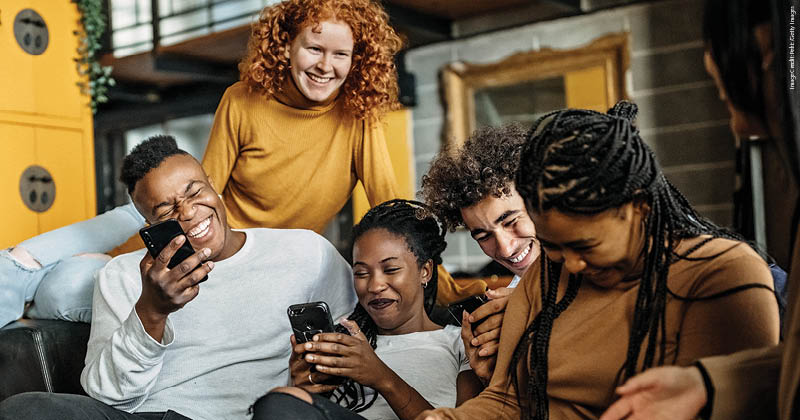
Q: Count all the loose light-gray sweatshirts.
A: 1